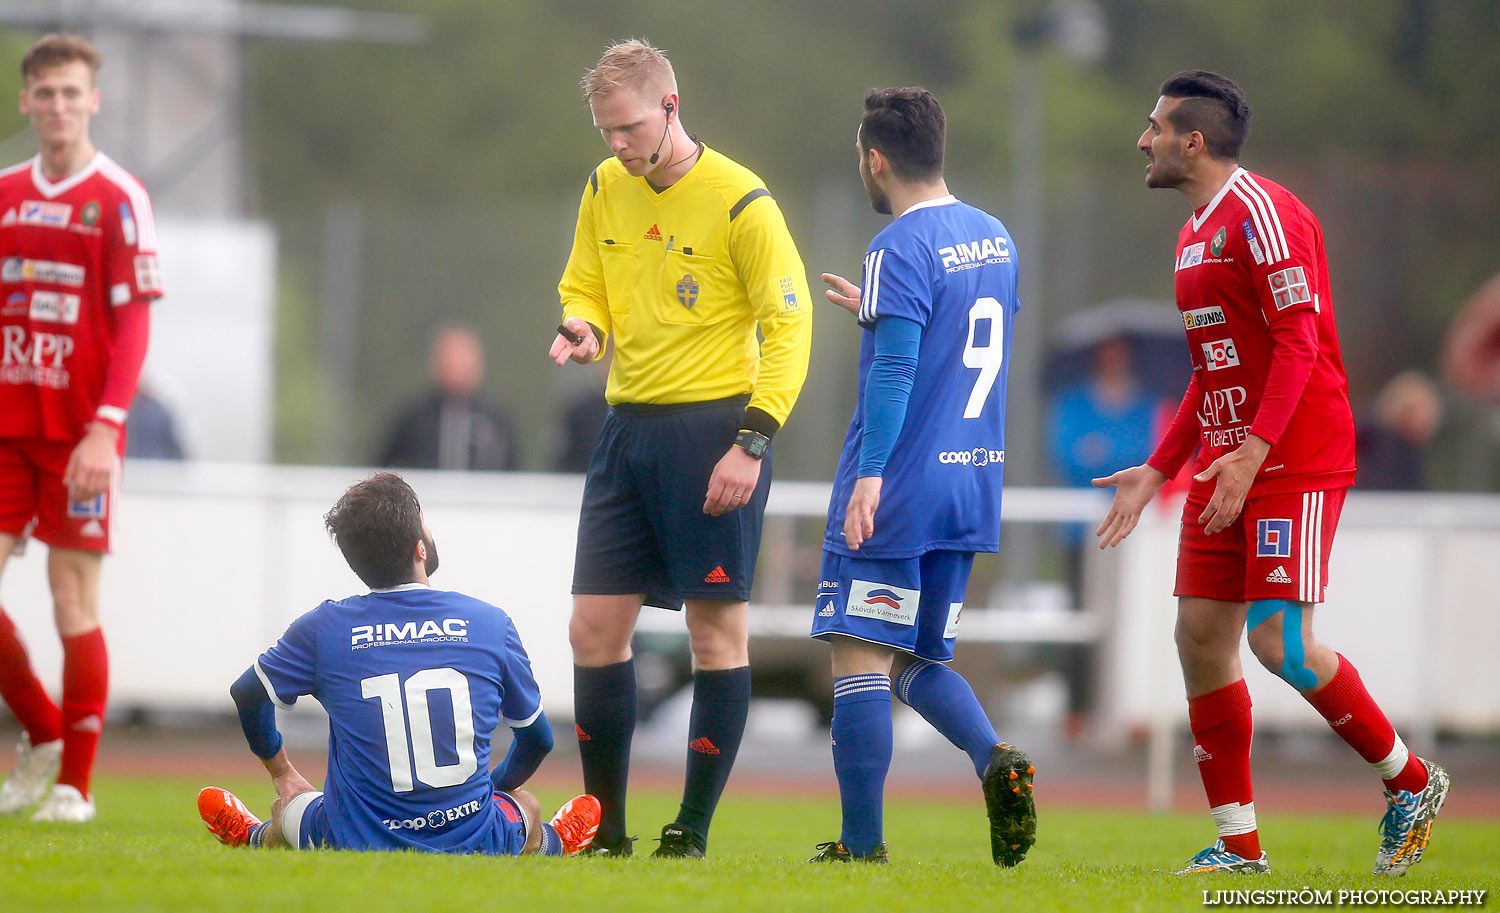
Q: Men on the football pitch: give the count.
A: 5